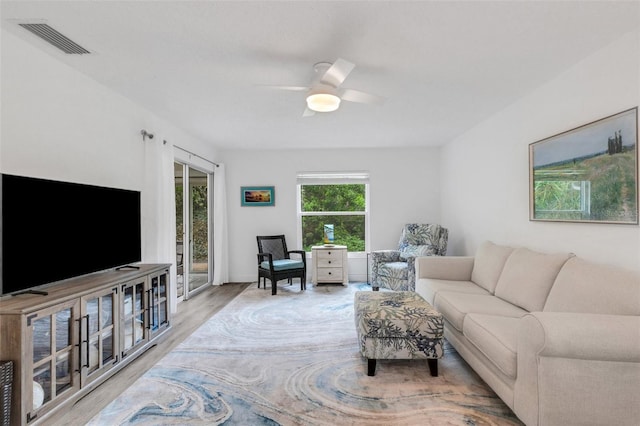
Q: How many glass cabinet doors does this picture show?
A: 4